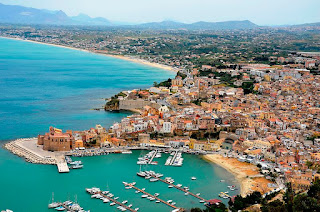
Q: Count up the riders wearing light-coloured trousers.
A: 0